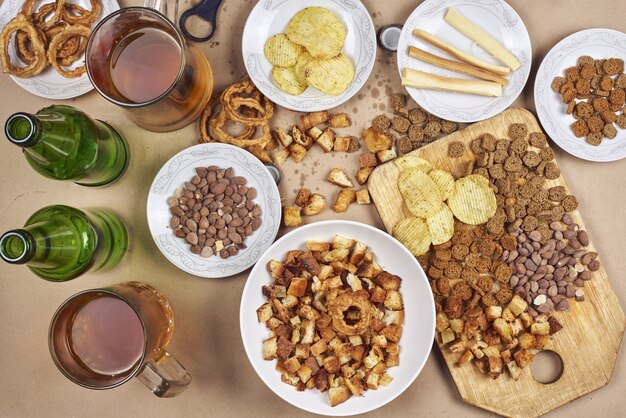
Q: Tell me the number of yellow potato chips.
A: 11